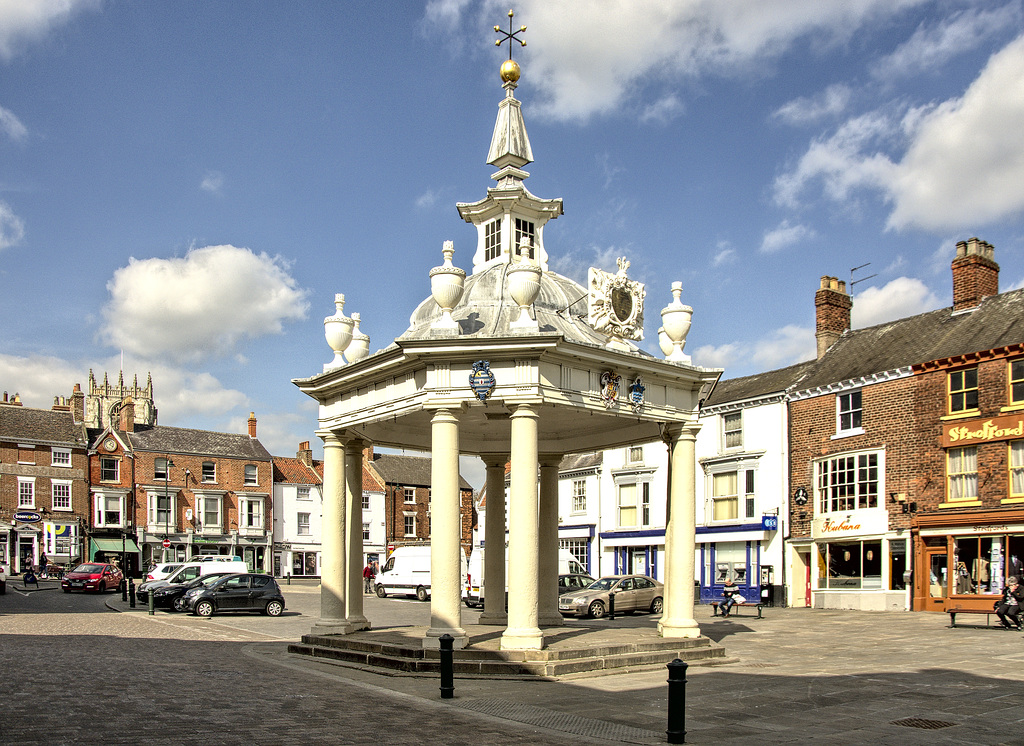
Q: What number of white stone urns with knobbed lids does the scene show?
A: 6